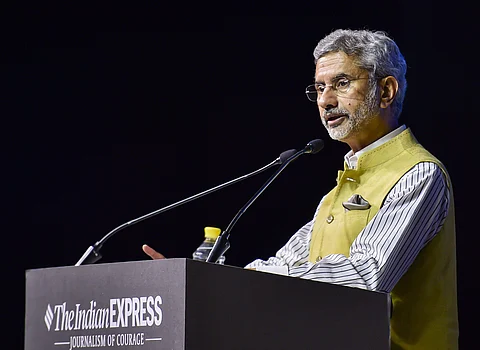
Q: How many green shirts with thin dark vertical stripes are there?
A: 0